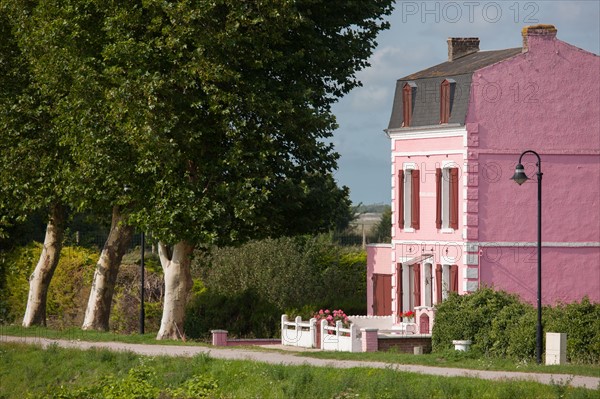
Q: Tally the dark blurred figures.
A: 0